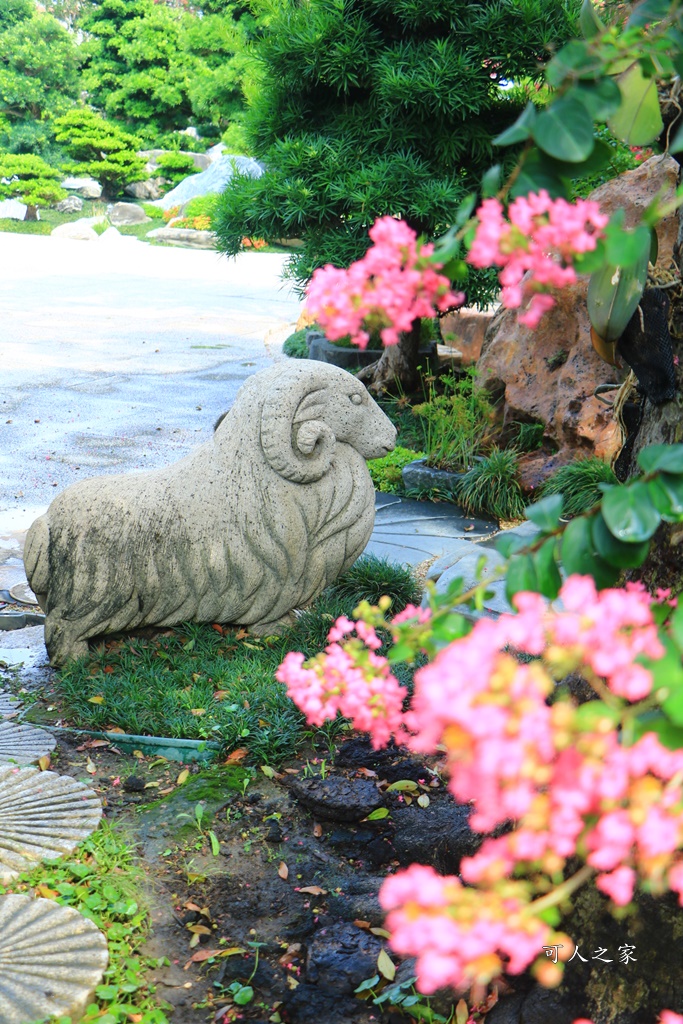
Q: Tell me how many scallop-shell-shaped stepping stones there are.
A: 4